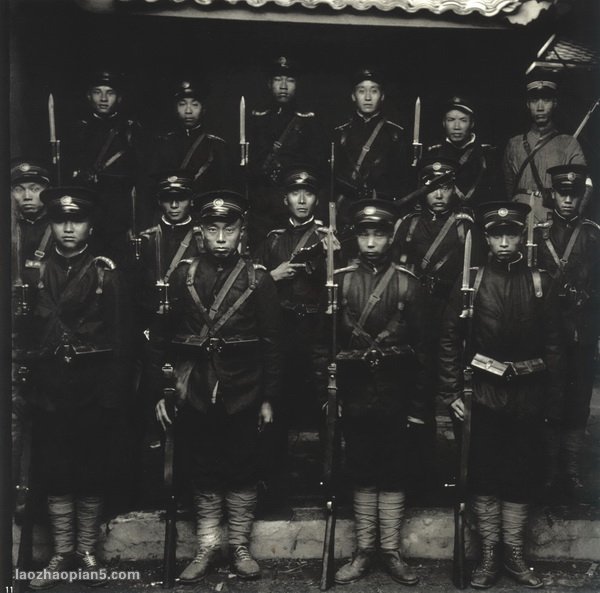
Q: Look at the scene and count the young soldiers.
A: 15